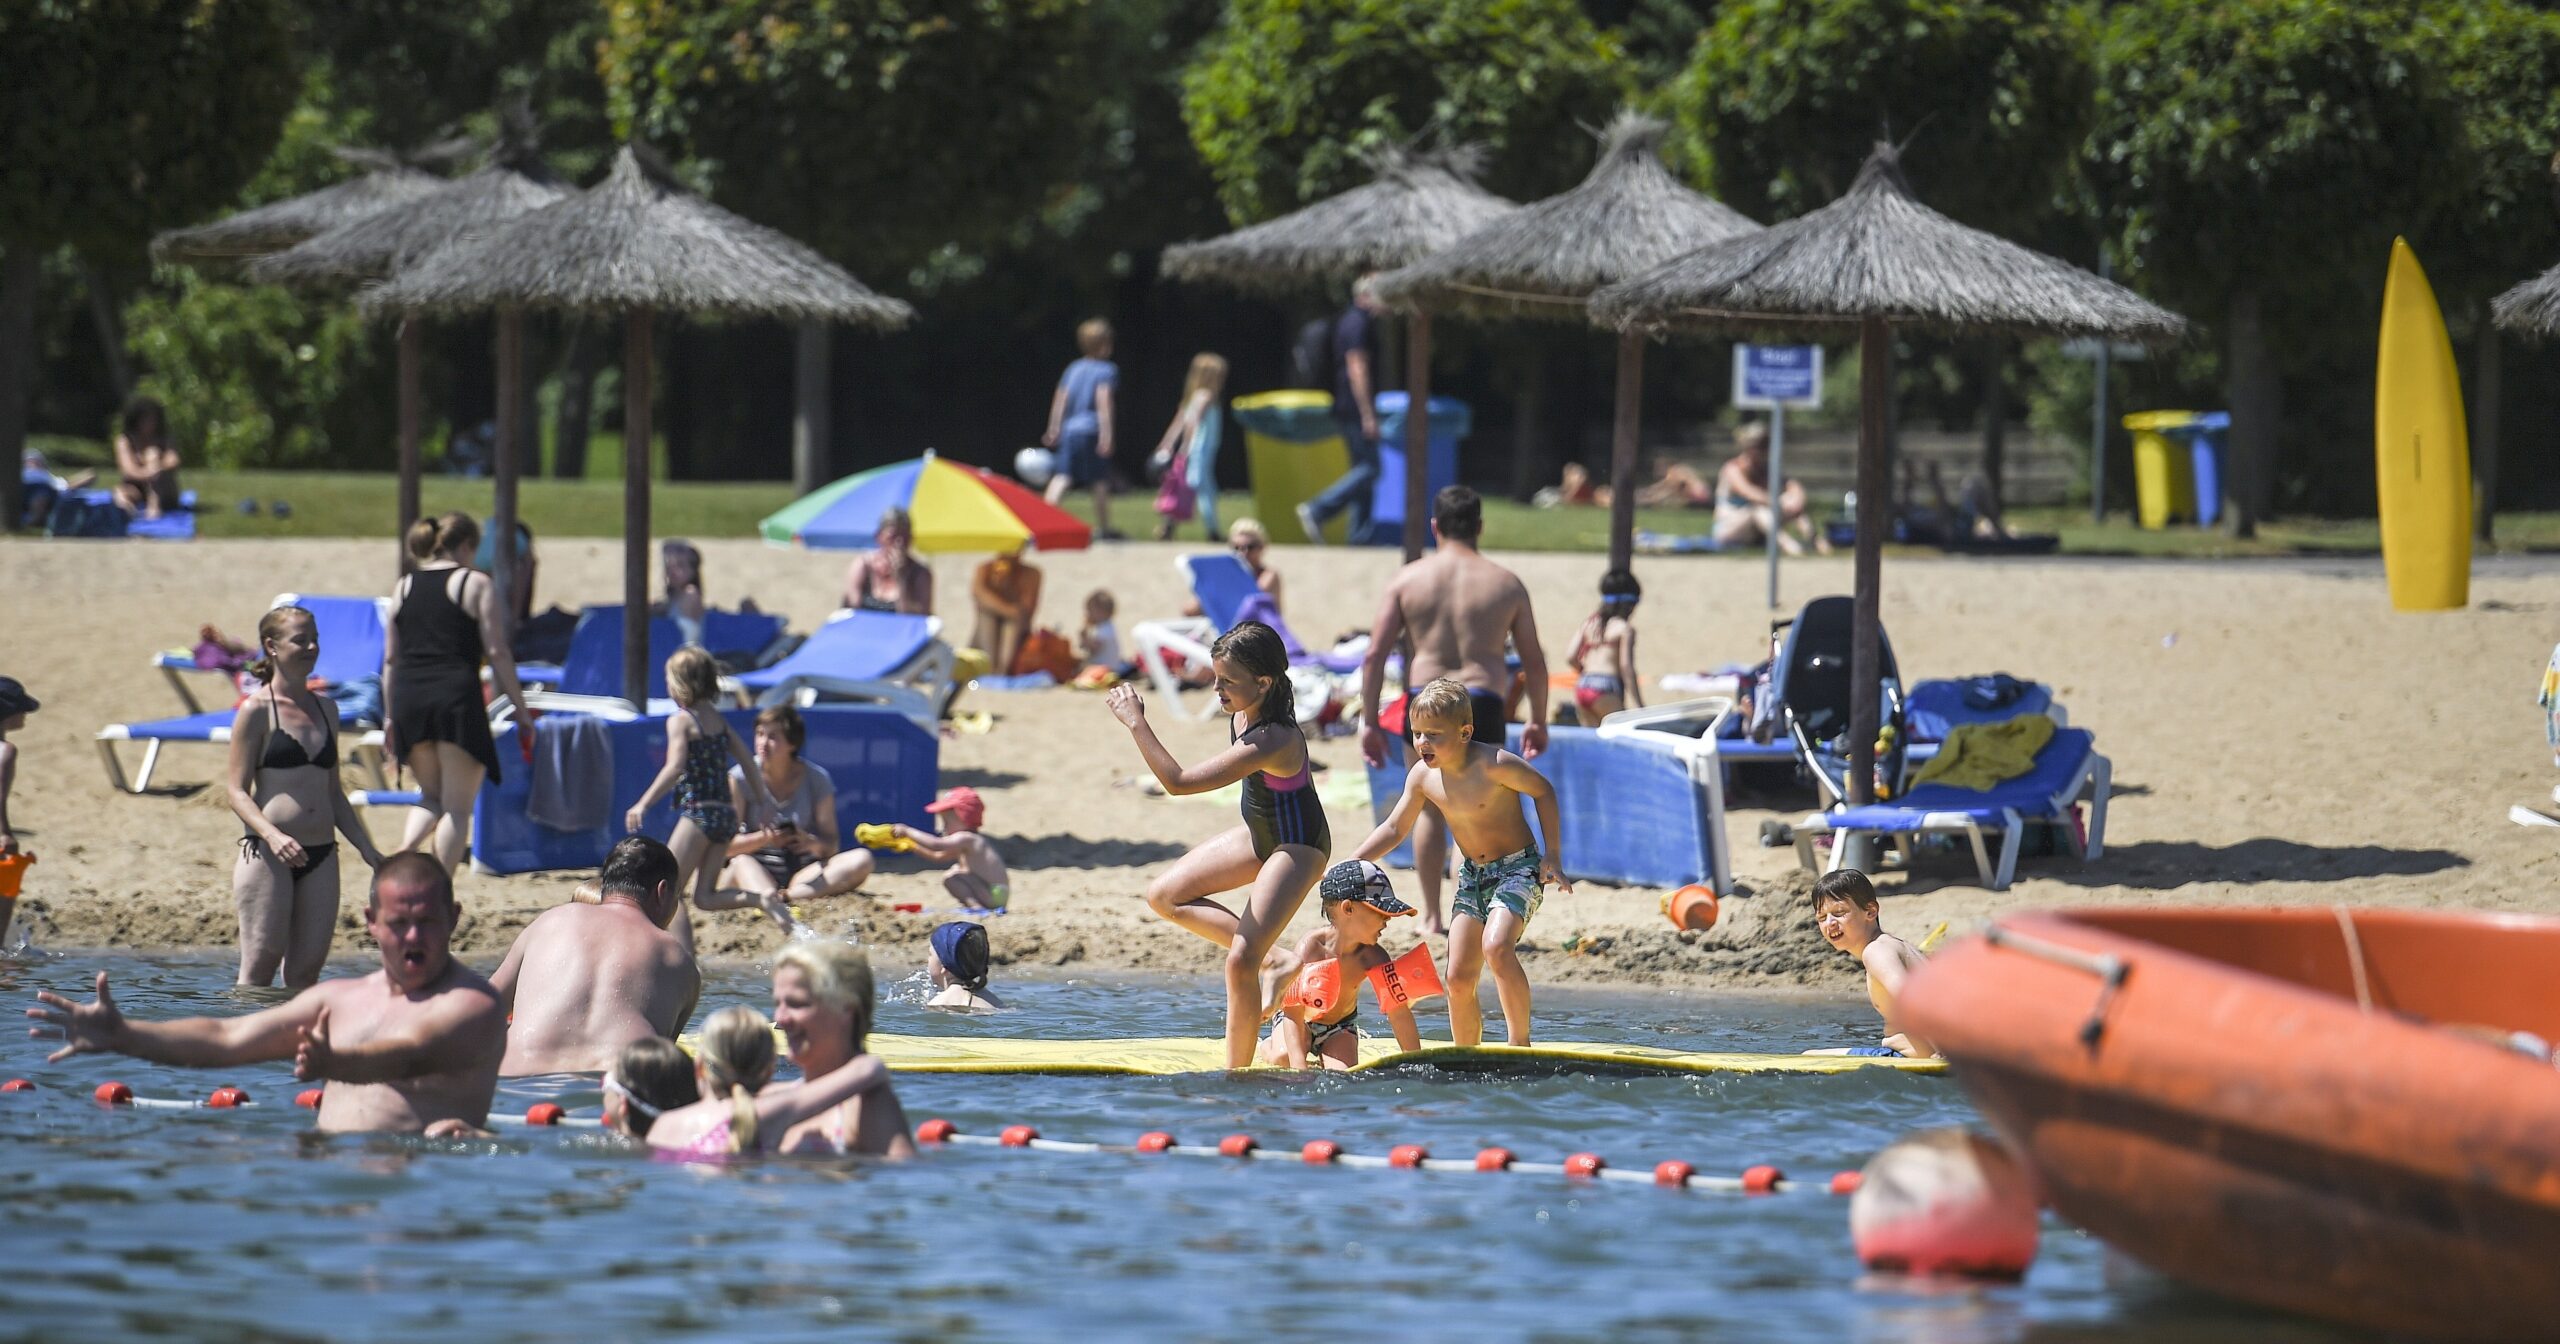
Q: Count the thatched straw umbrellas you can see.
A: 7